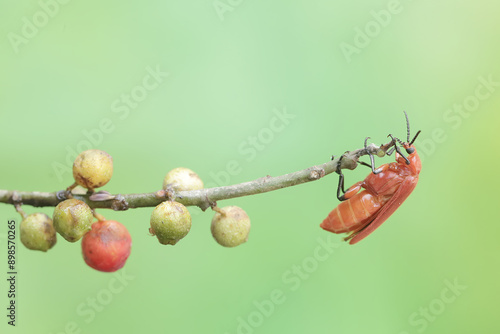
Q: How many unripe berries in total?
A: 6